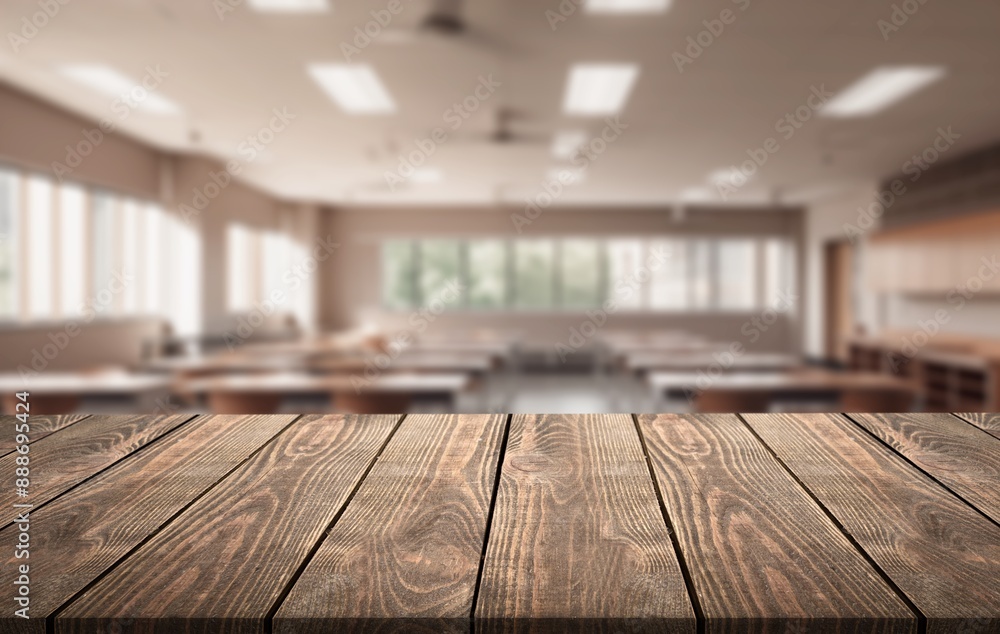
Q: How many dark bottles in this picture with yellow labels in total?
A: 0